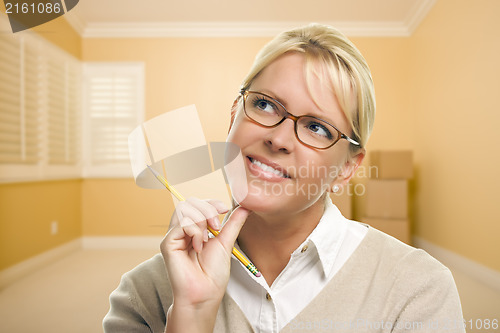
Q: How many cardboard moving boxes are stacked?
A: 3